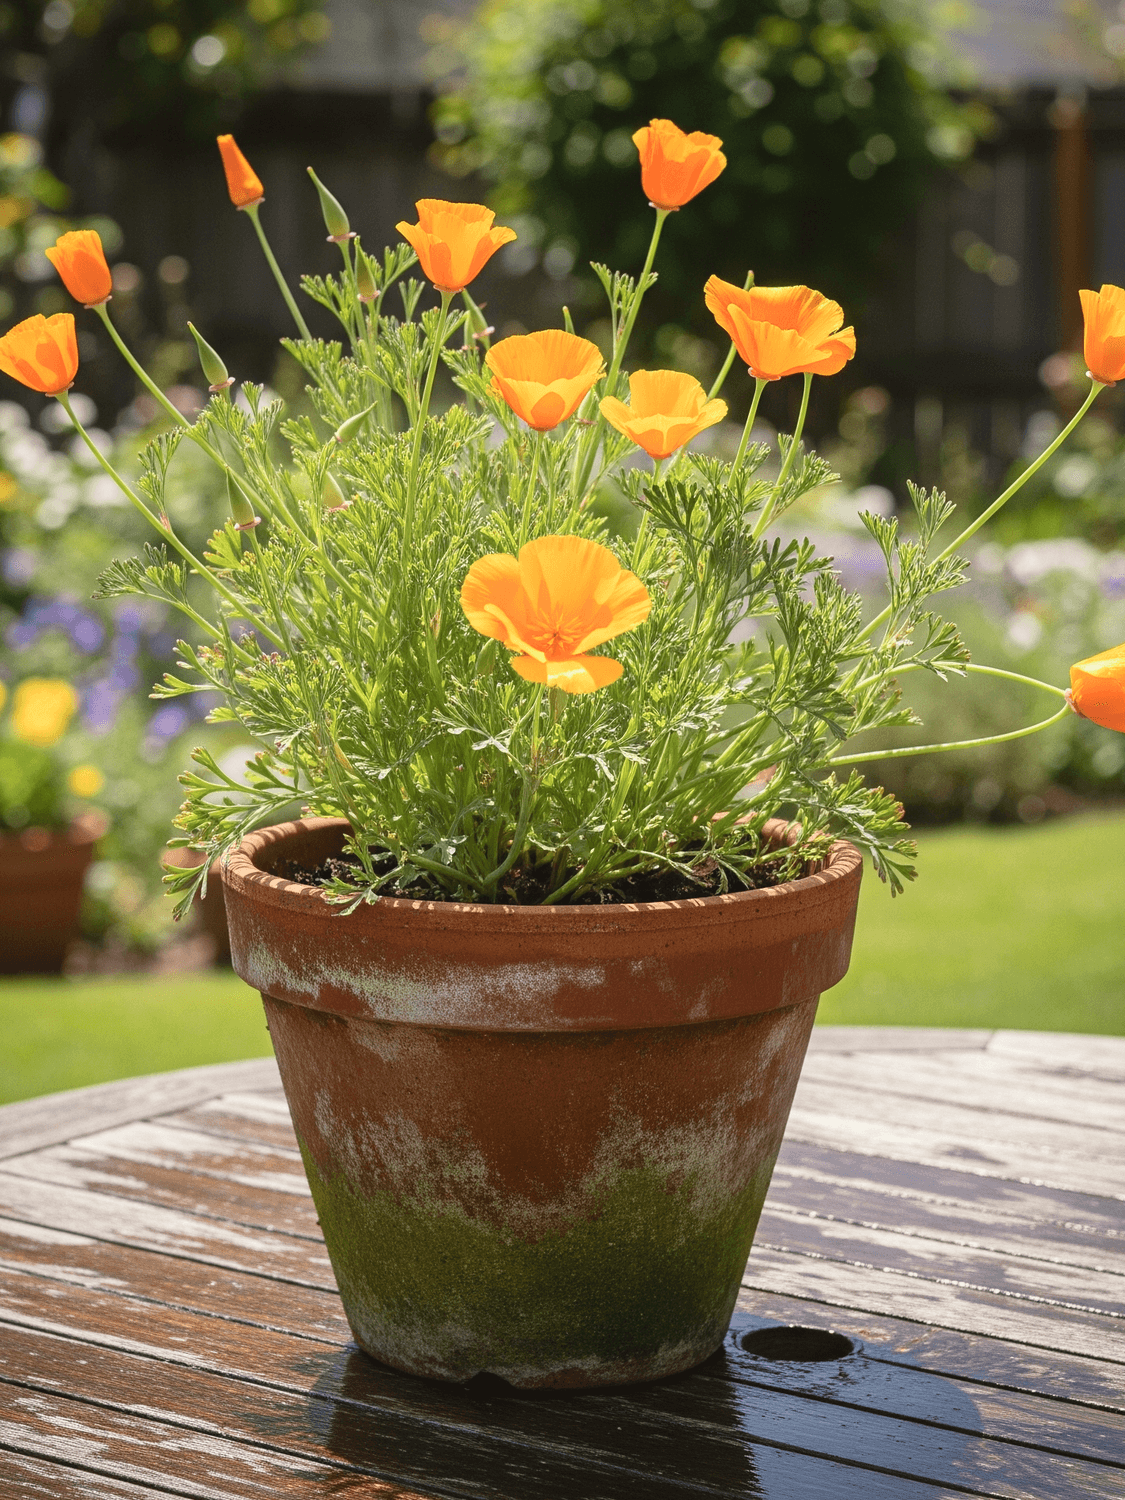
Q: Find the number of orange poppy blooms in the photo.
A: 11